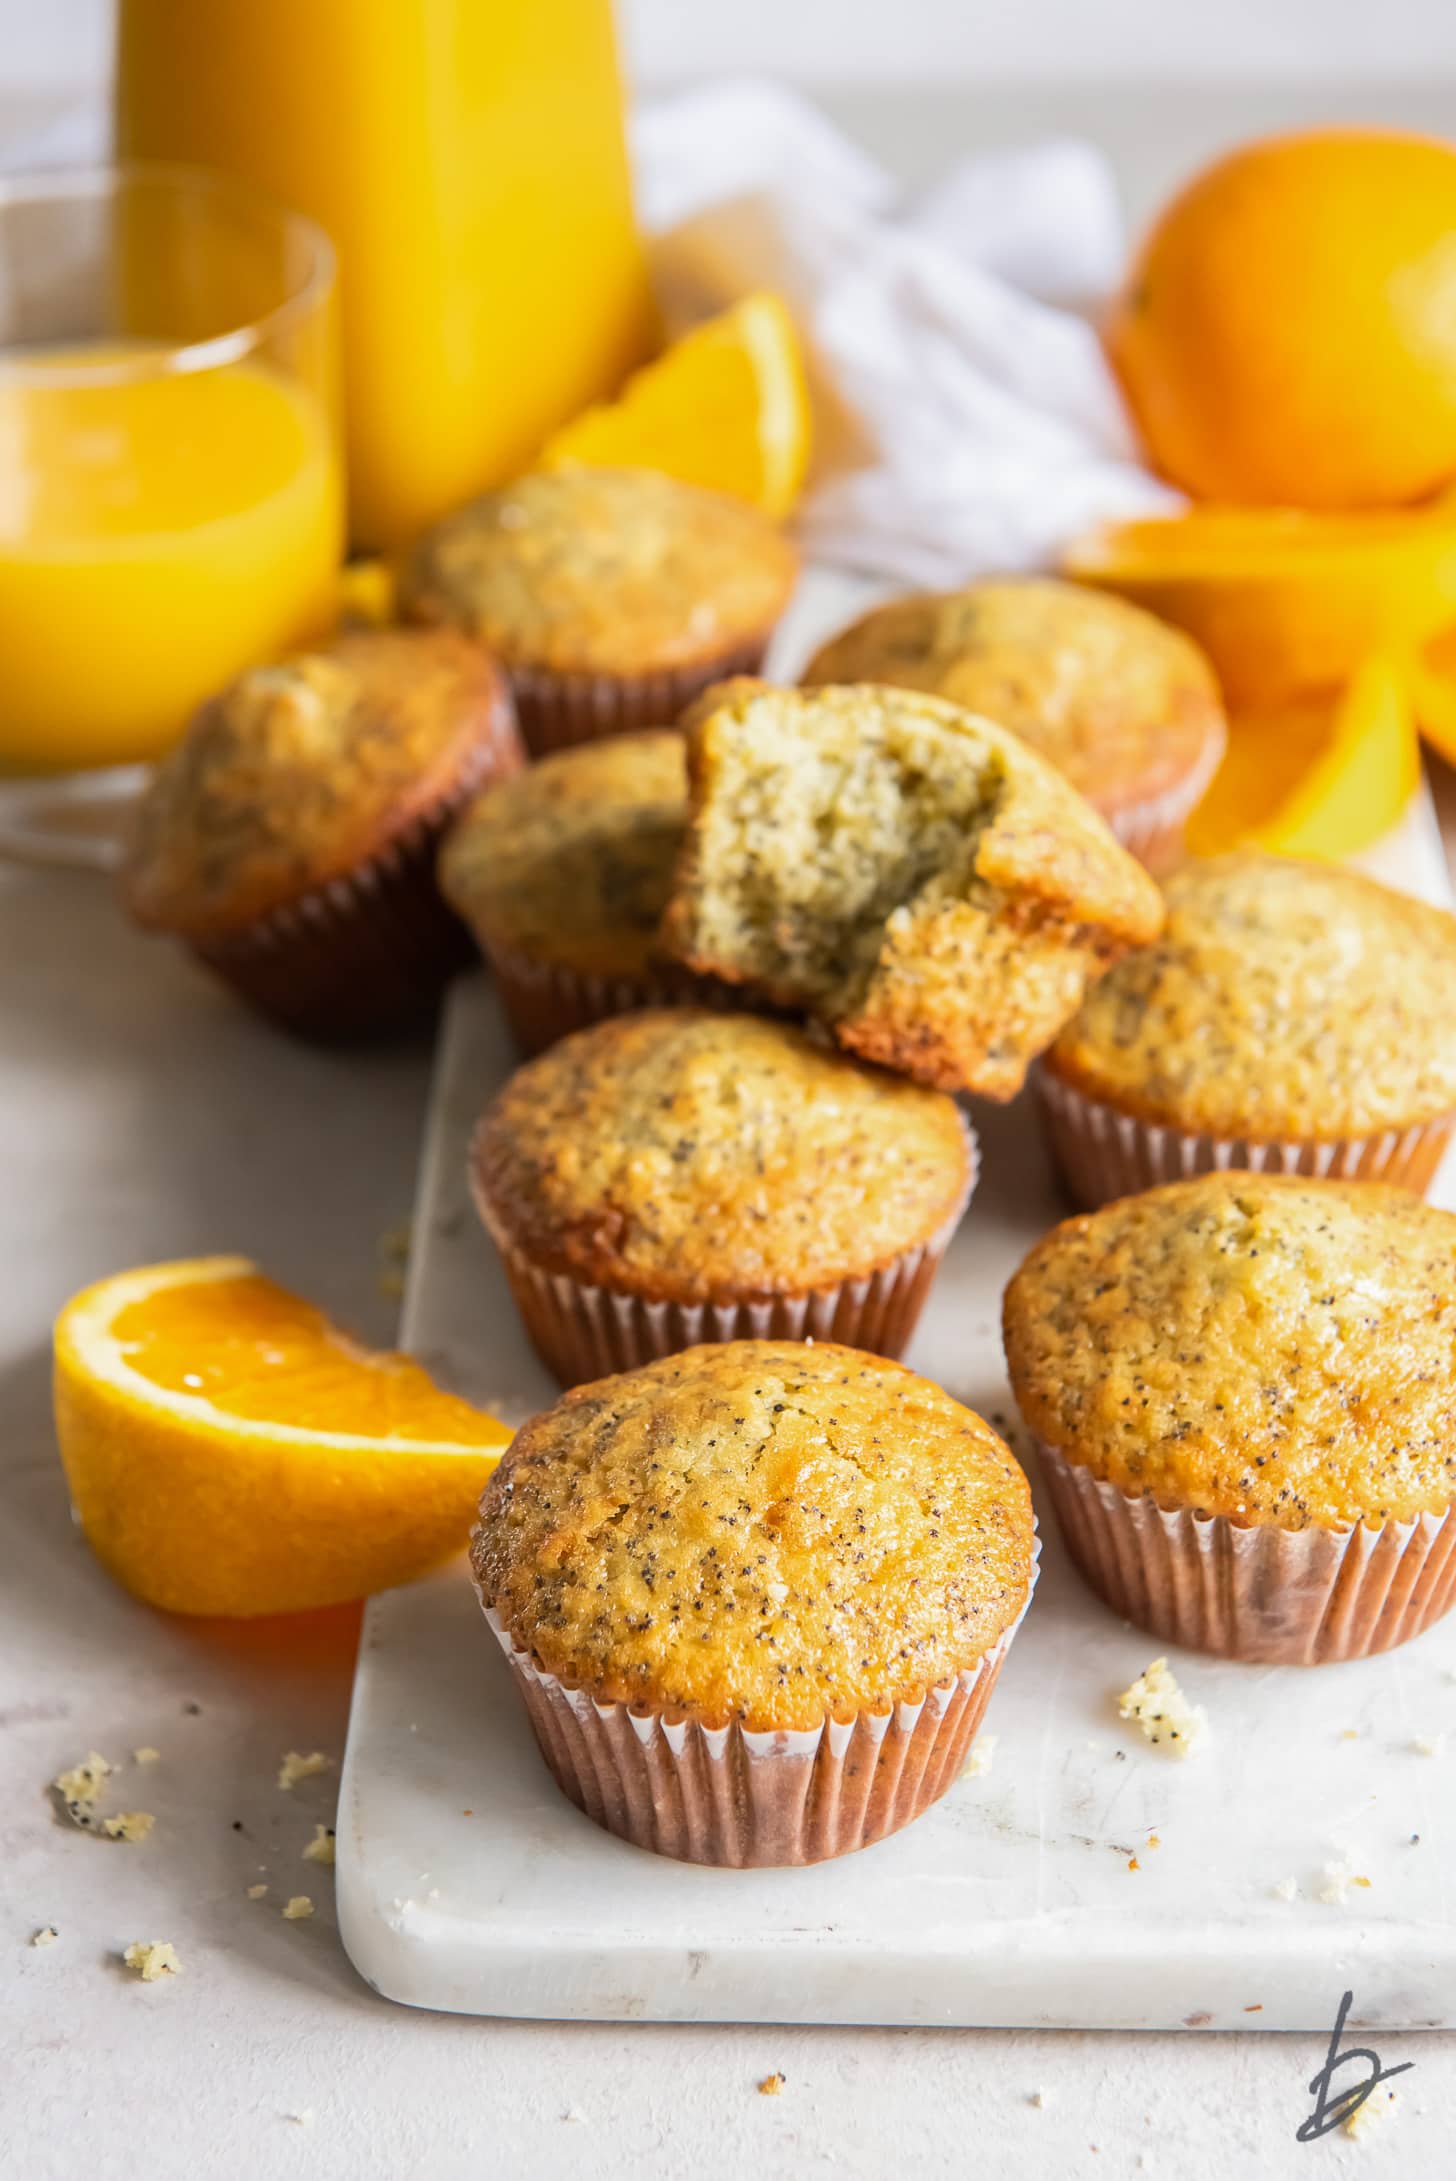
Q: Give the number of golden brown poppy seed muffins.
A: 9